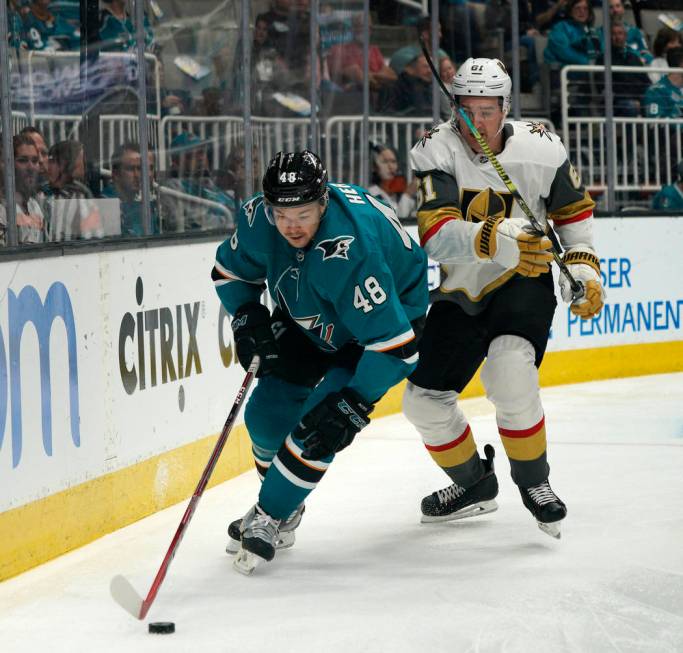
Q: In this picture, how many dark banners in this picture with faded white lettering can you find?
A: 1